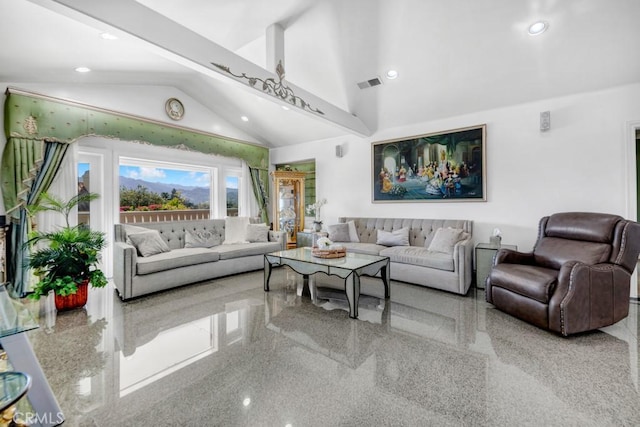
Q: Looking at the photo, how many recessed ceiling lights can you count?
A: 6